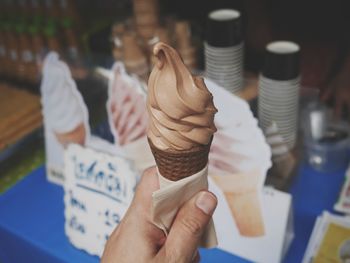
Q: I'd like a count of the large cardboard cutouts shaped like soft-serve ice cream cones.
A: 3